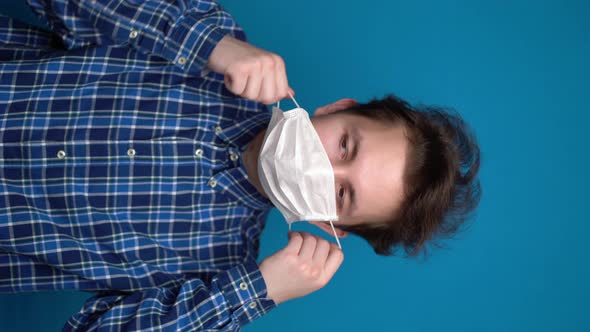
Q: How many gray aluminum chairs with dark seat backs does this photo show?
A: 0